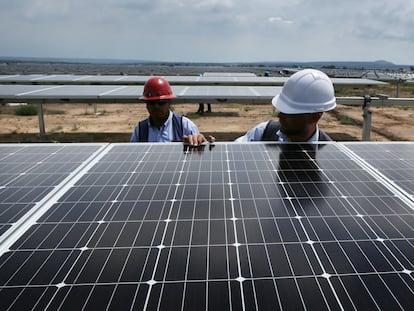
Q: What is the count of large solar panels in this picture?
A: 3